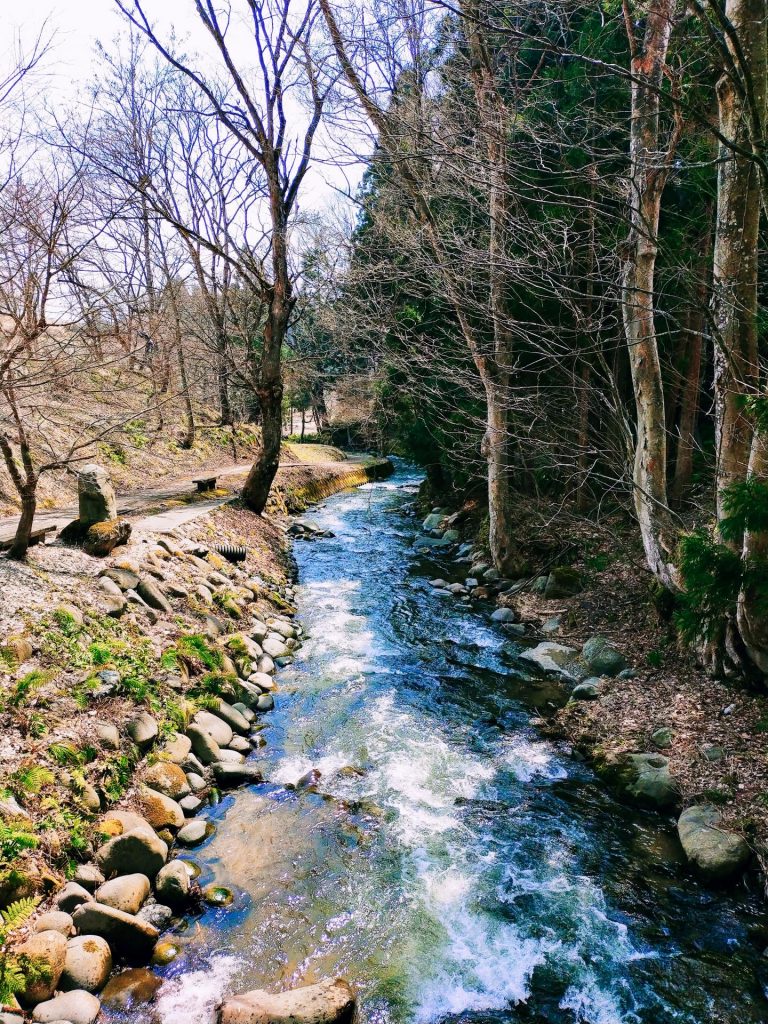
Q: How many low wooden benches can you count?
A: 2